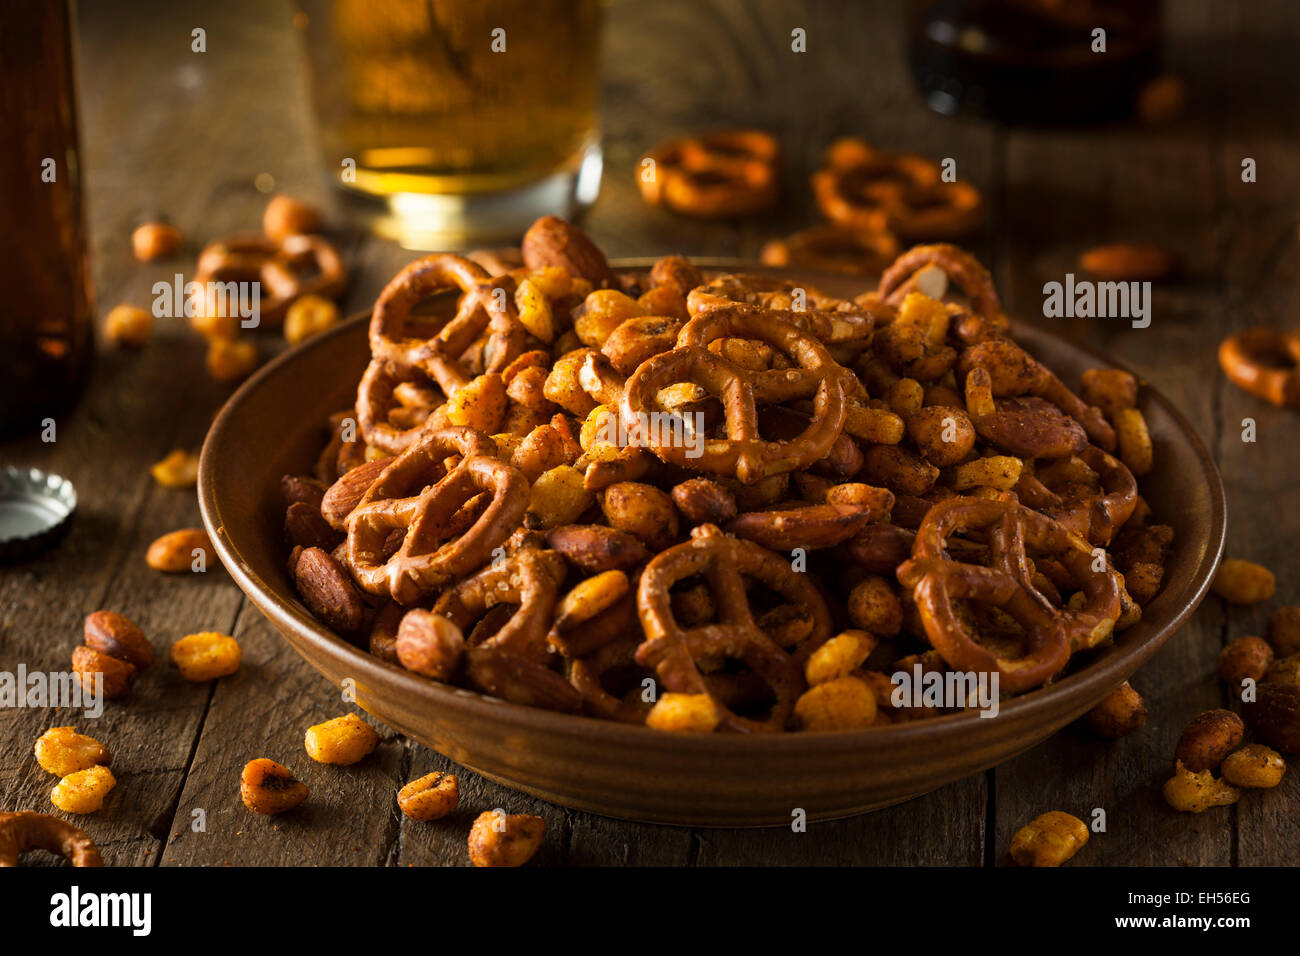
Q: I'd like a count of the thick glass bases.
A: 1